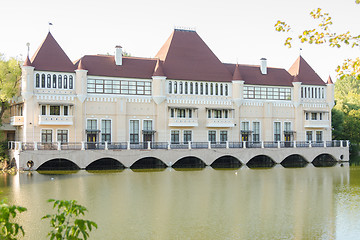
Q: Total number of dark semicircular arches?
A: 8